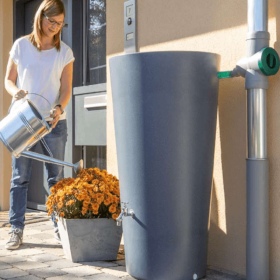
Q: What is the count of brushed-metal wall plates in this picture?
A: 1